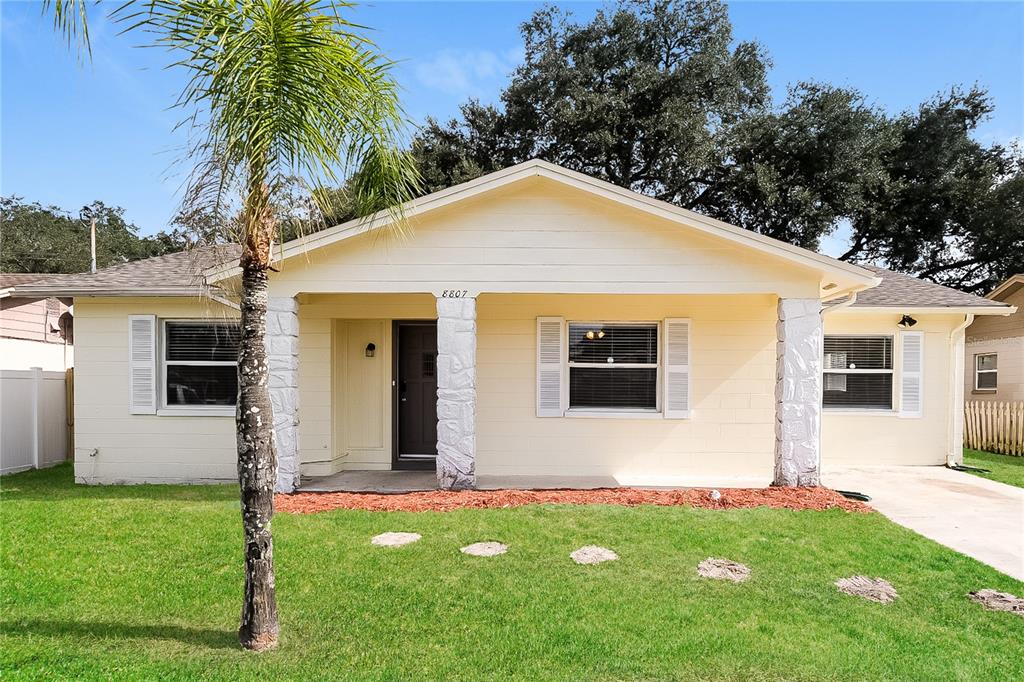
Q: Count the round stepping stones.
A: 6